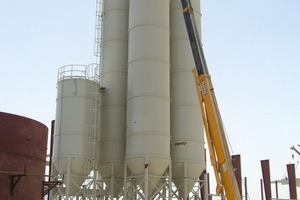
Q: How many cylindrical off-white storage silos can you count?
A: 4